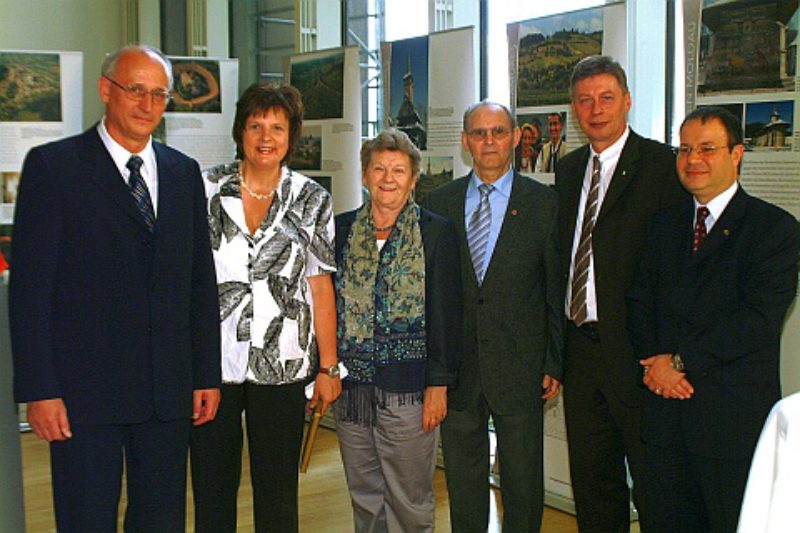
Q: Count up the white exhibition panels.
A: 6